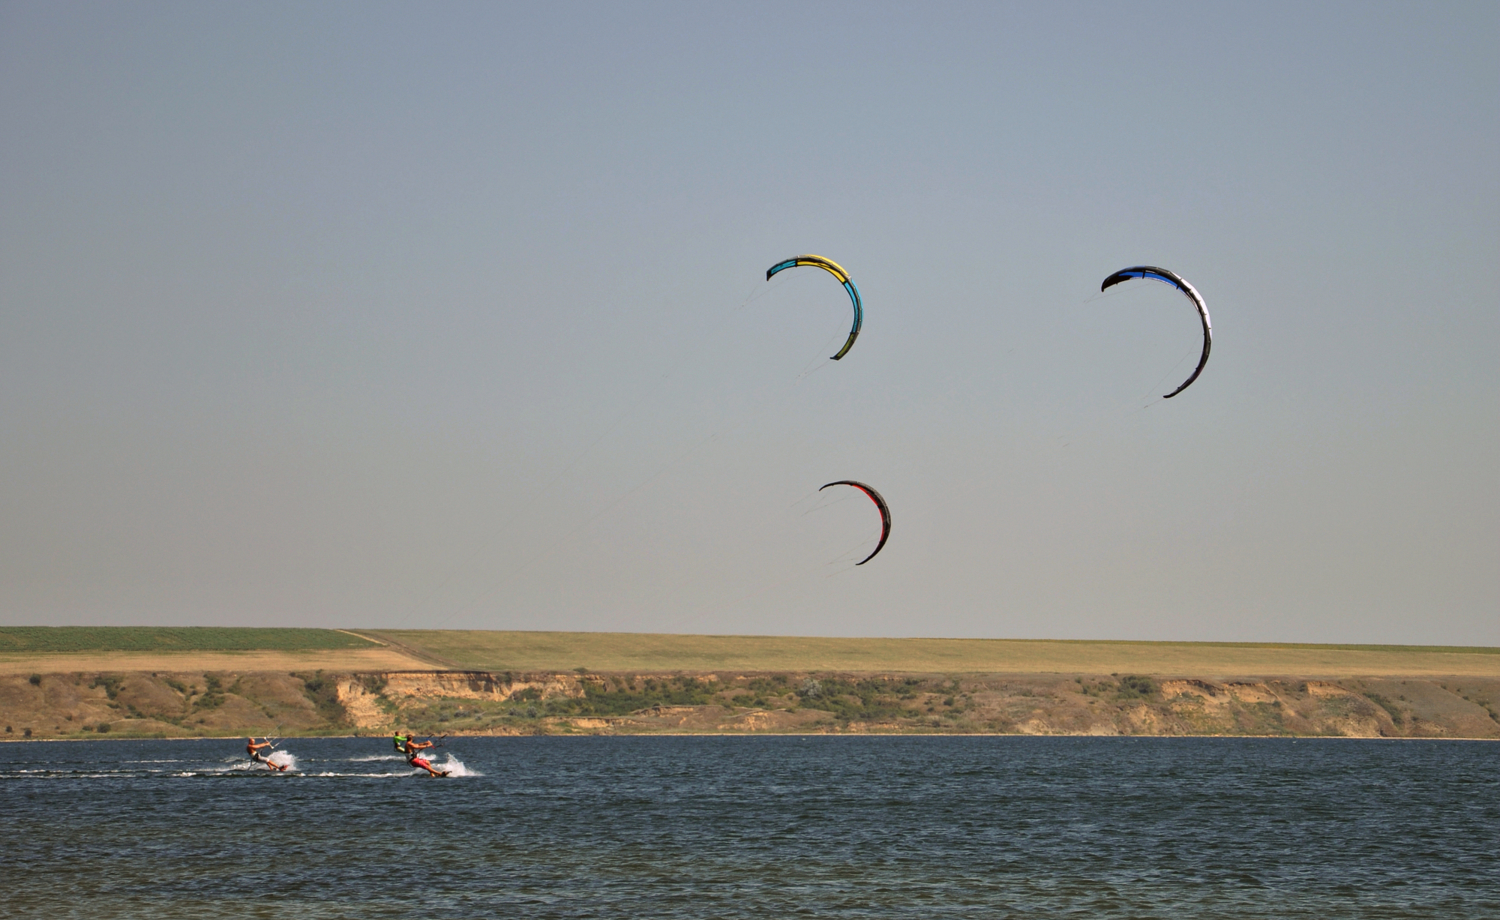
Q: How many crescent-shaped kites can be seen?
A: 3